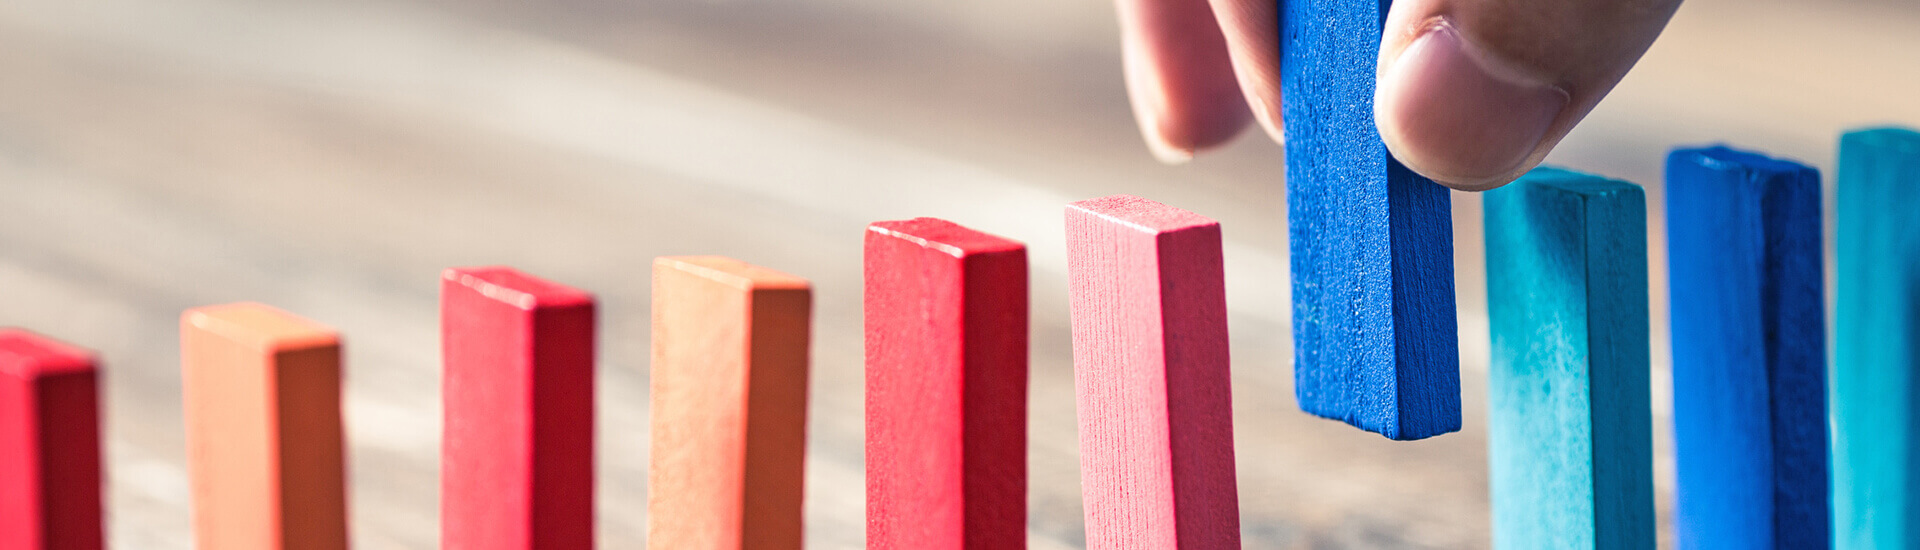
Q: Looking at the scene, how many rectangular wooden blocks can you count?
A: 10